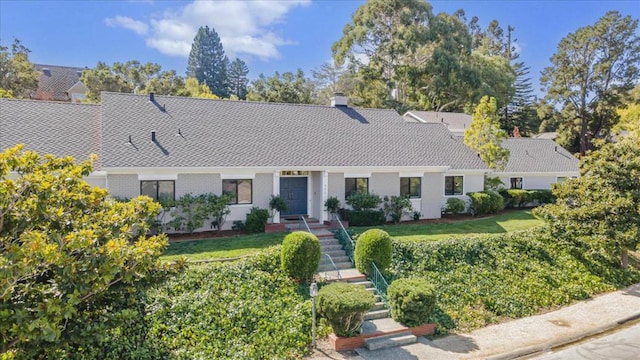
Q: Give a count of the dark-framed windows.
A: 6